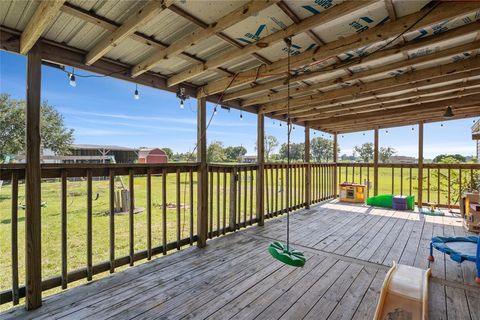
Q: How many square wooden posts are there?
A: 7